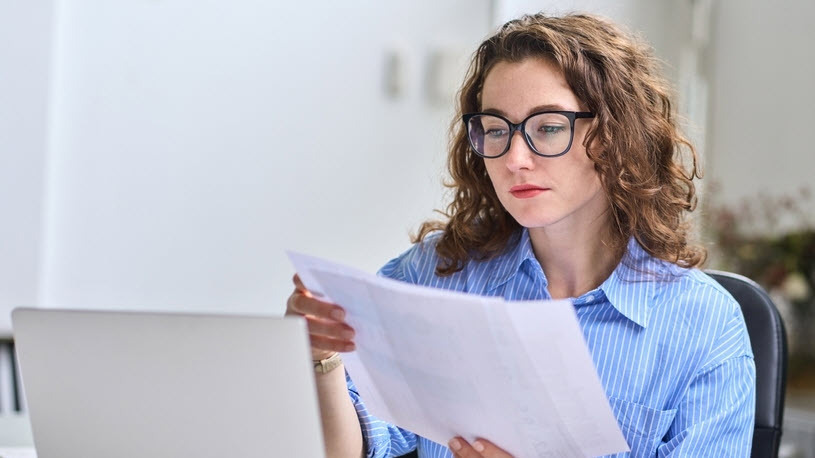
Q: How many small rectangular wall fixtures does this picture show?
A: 2